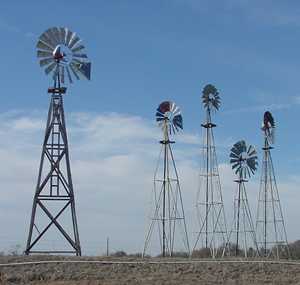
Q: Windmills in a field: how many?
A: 5